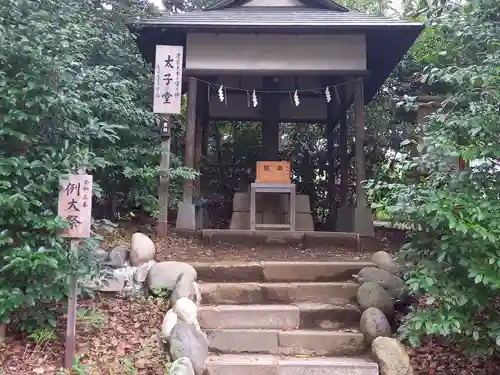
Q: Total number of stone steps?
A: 5